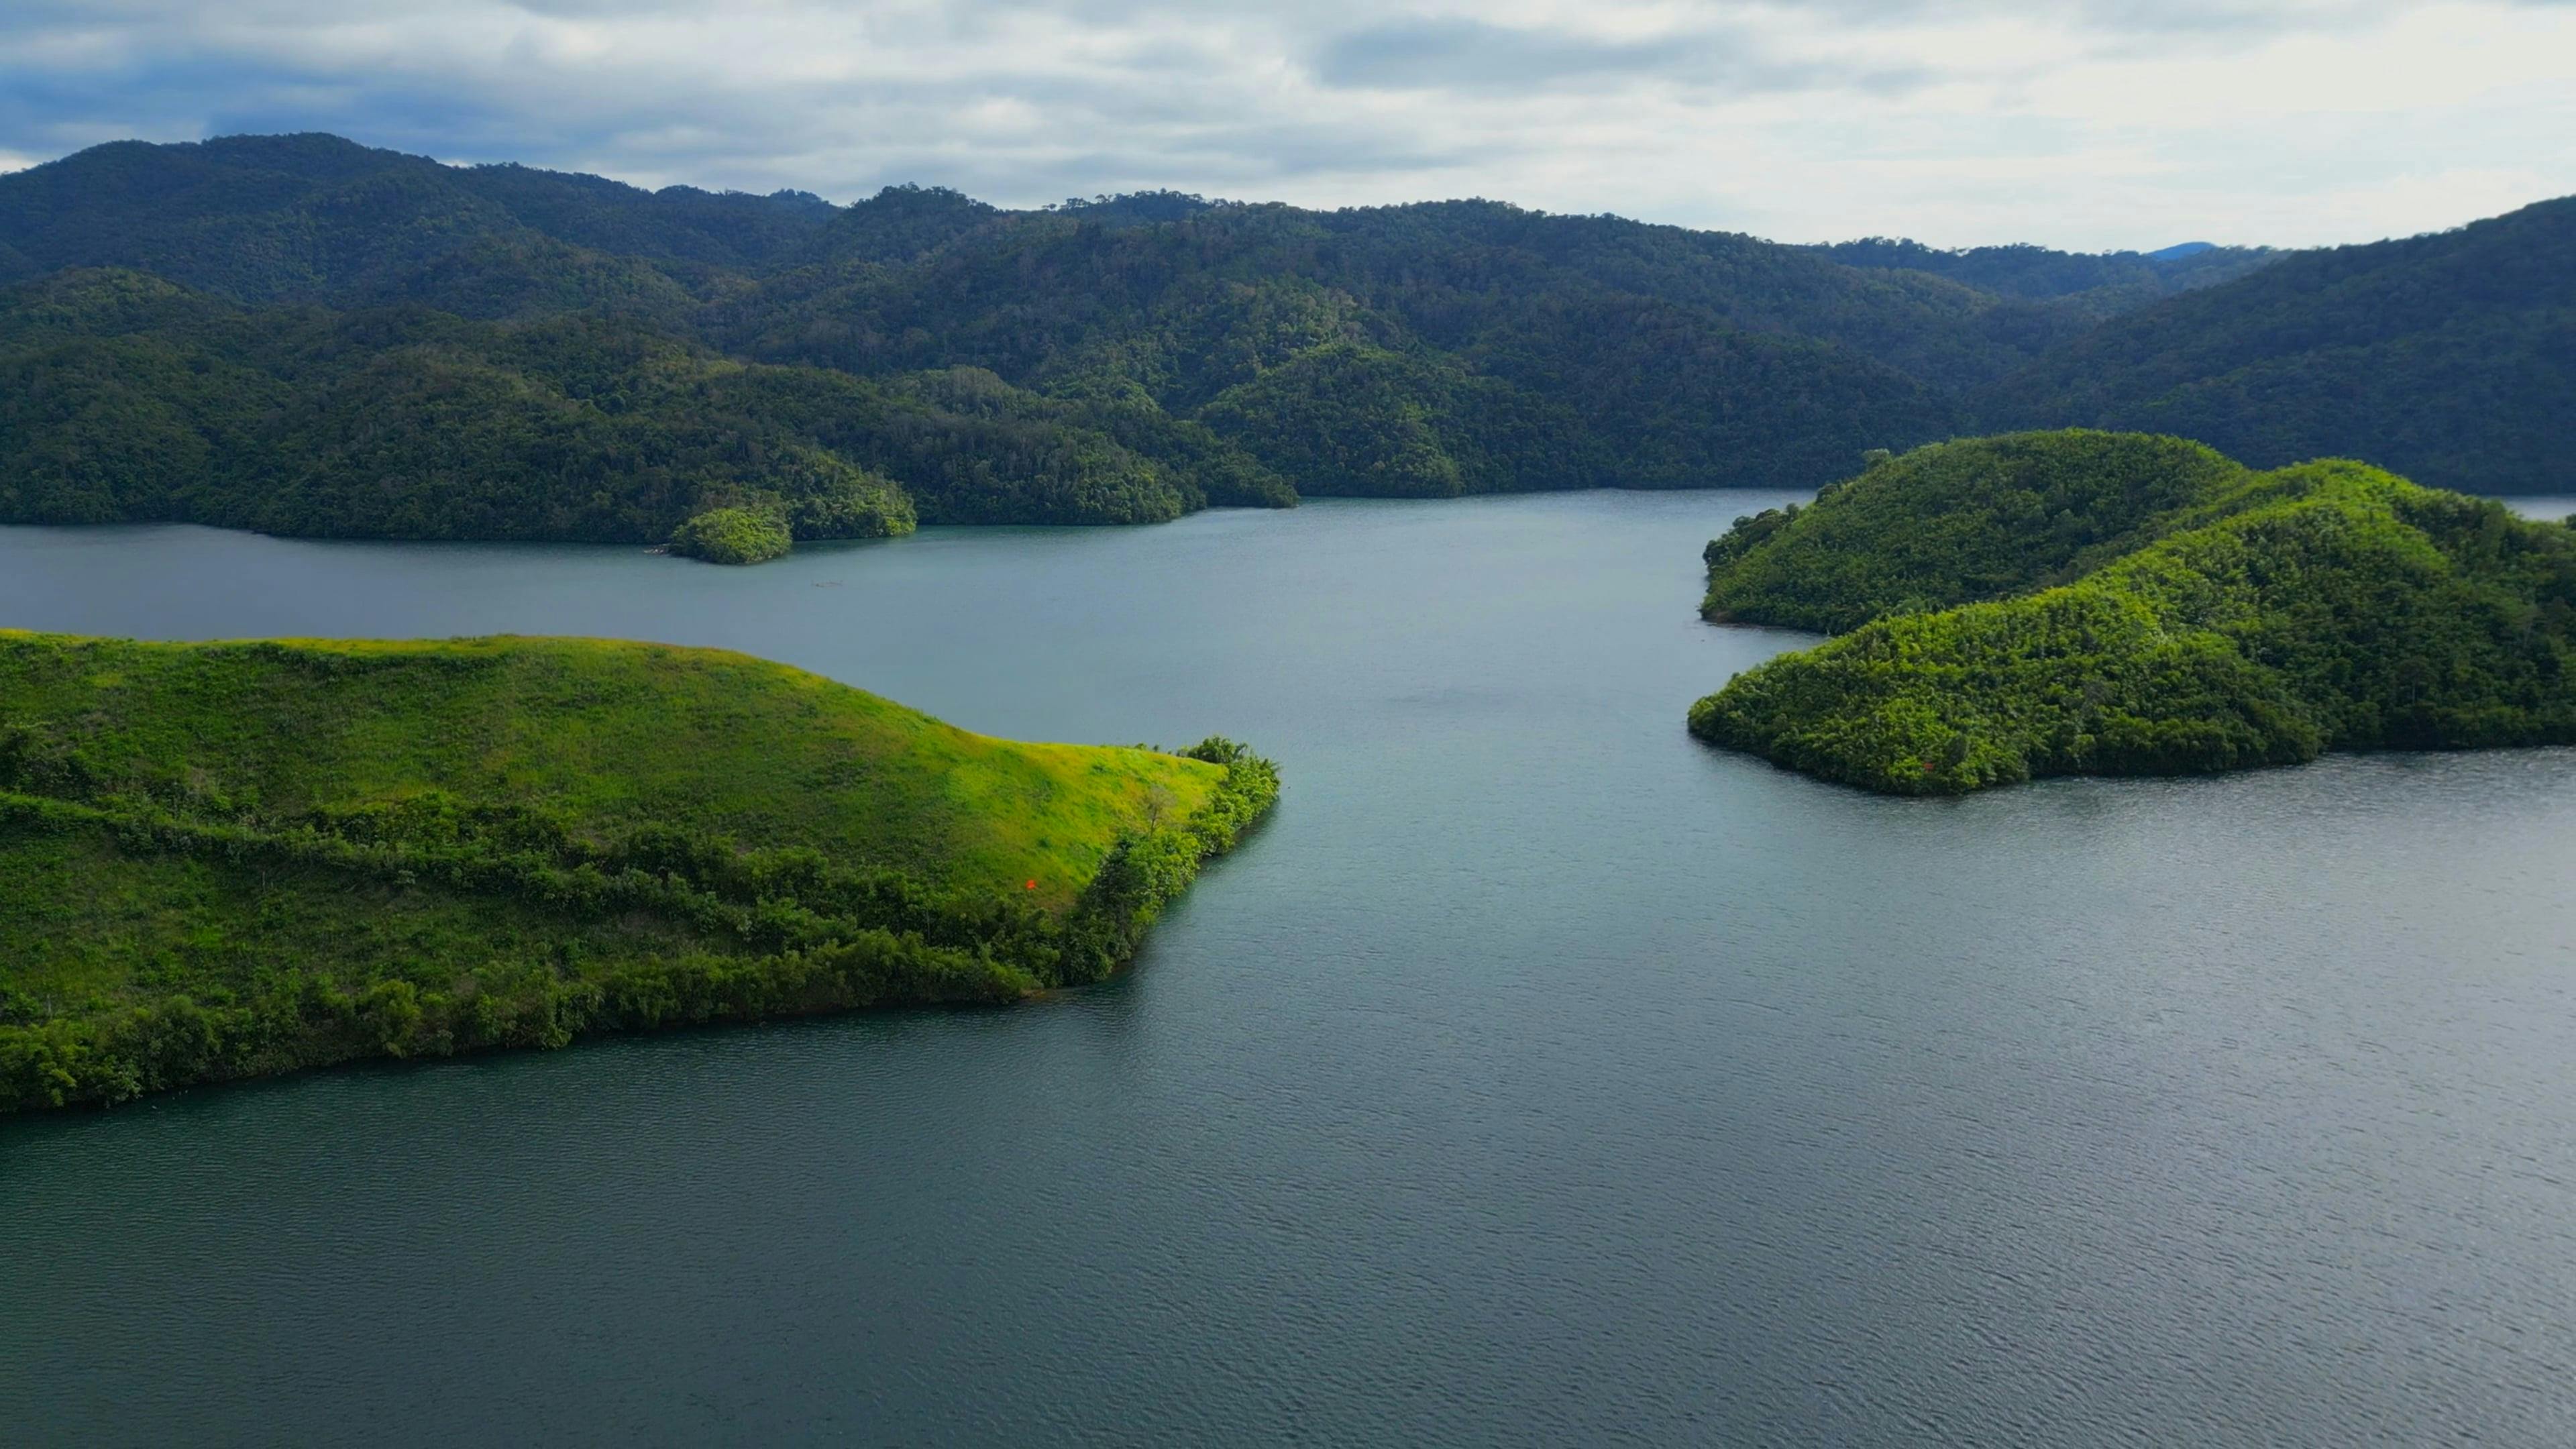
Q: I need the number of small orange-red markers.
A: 2